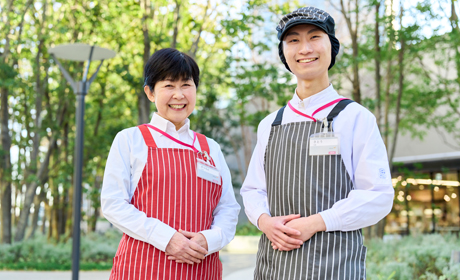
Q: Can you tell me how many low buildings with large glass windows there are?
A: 1